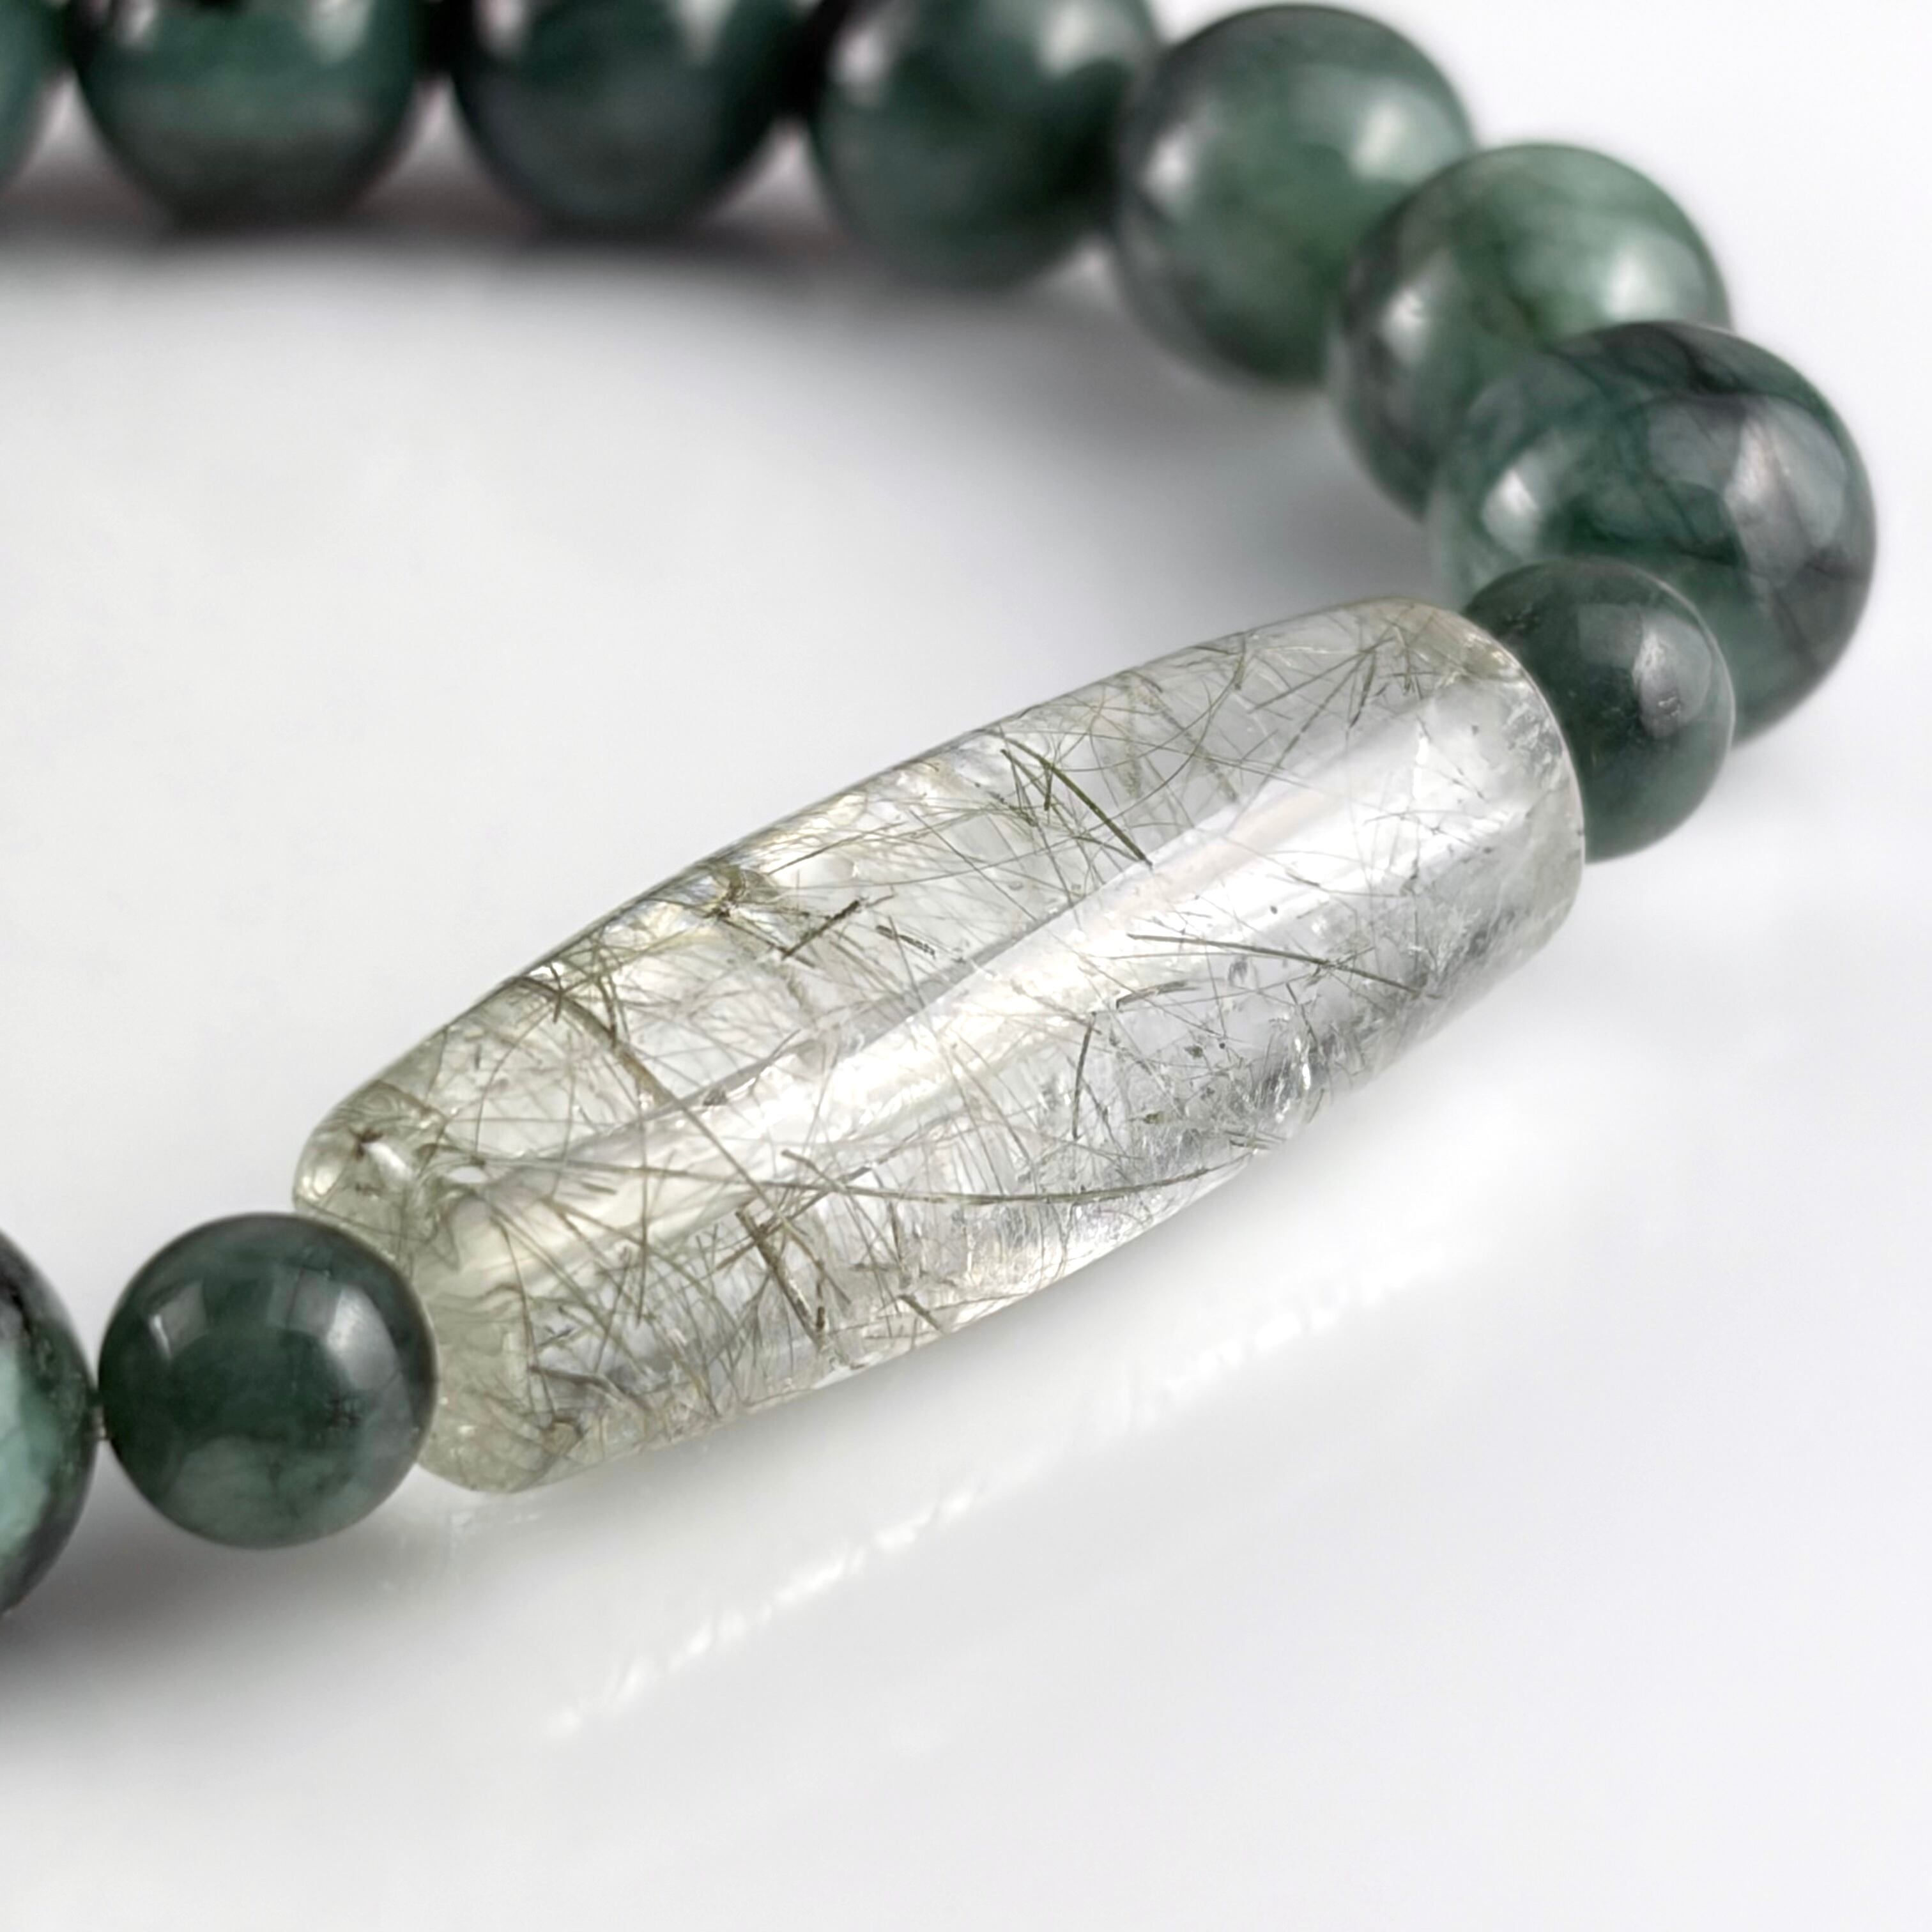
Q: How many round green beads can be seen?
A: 10